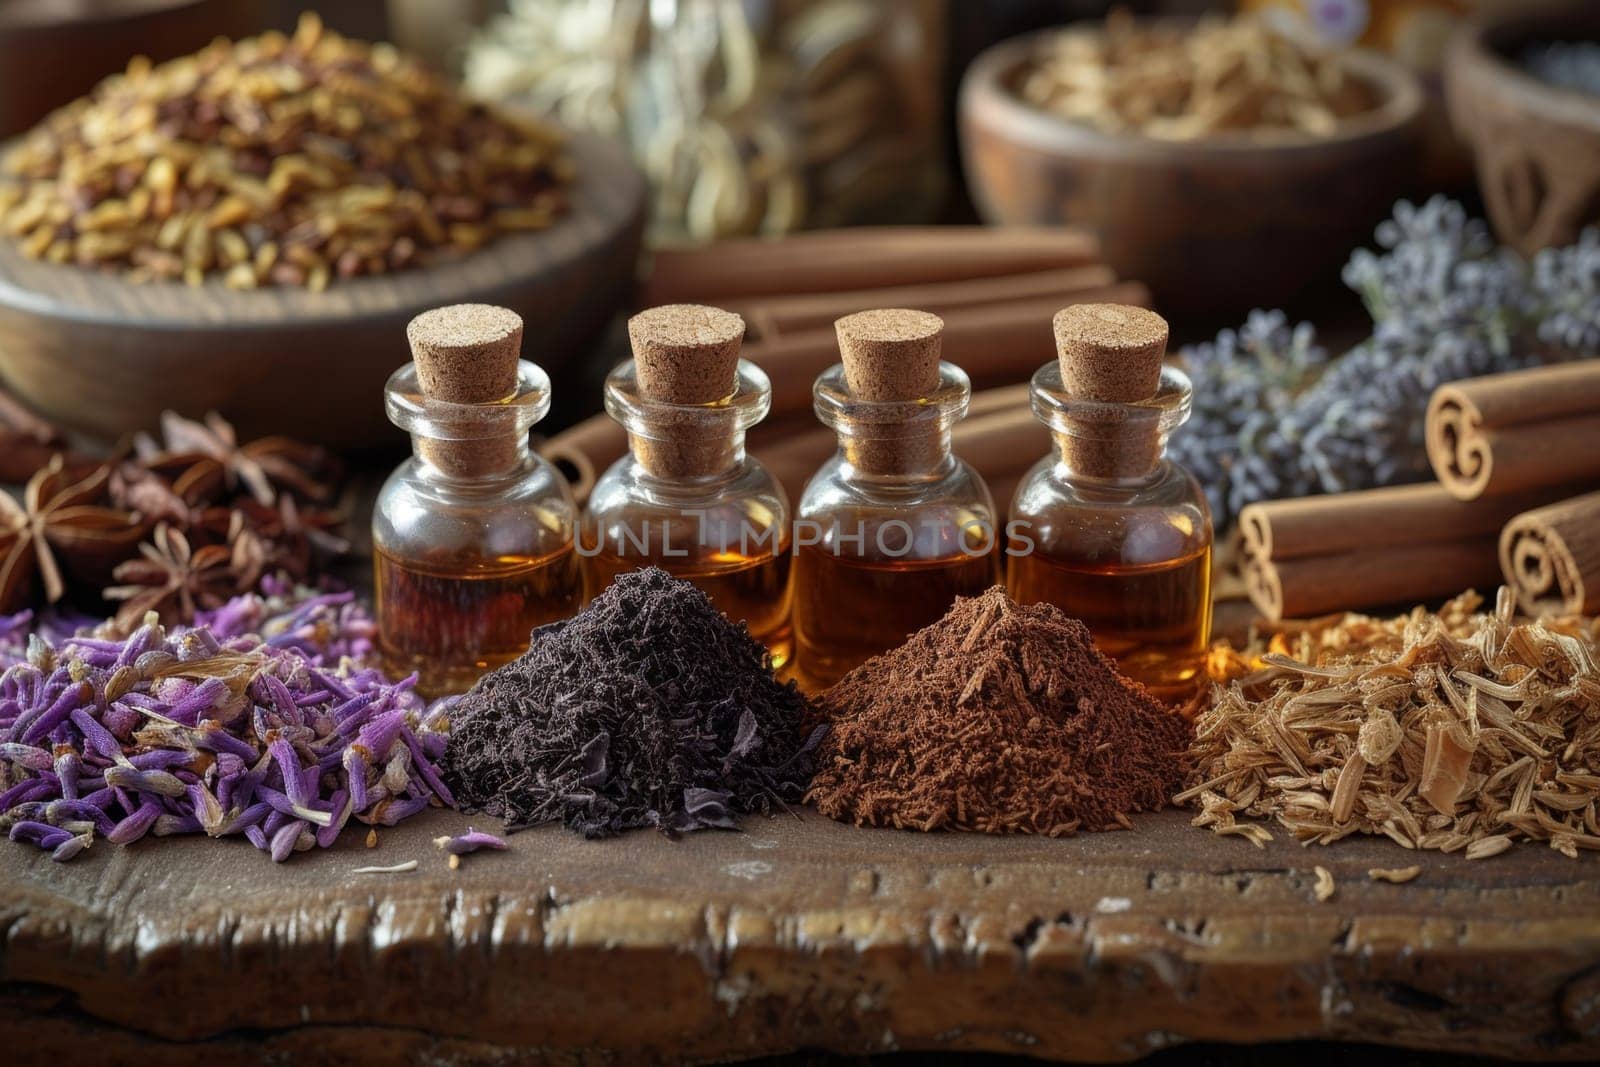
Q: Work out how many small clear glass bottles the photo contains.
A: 4